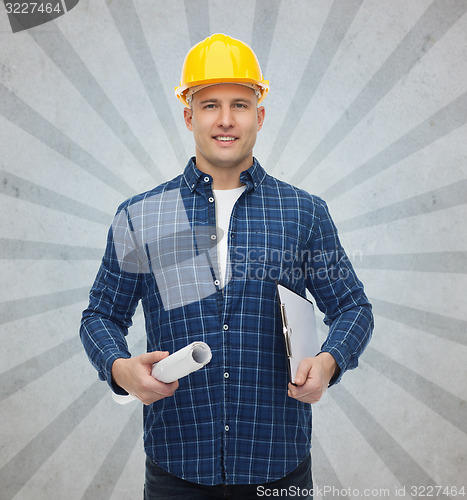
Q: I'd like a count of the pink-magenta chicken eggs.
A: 0